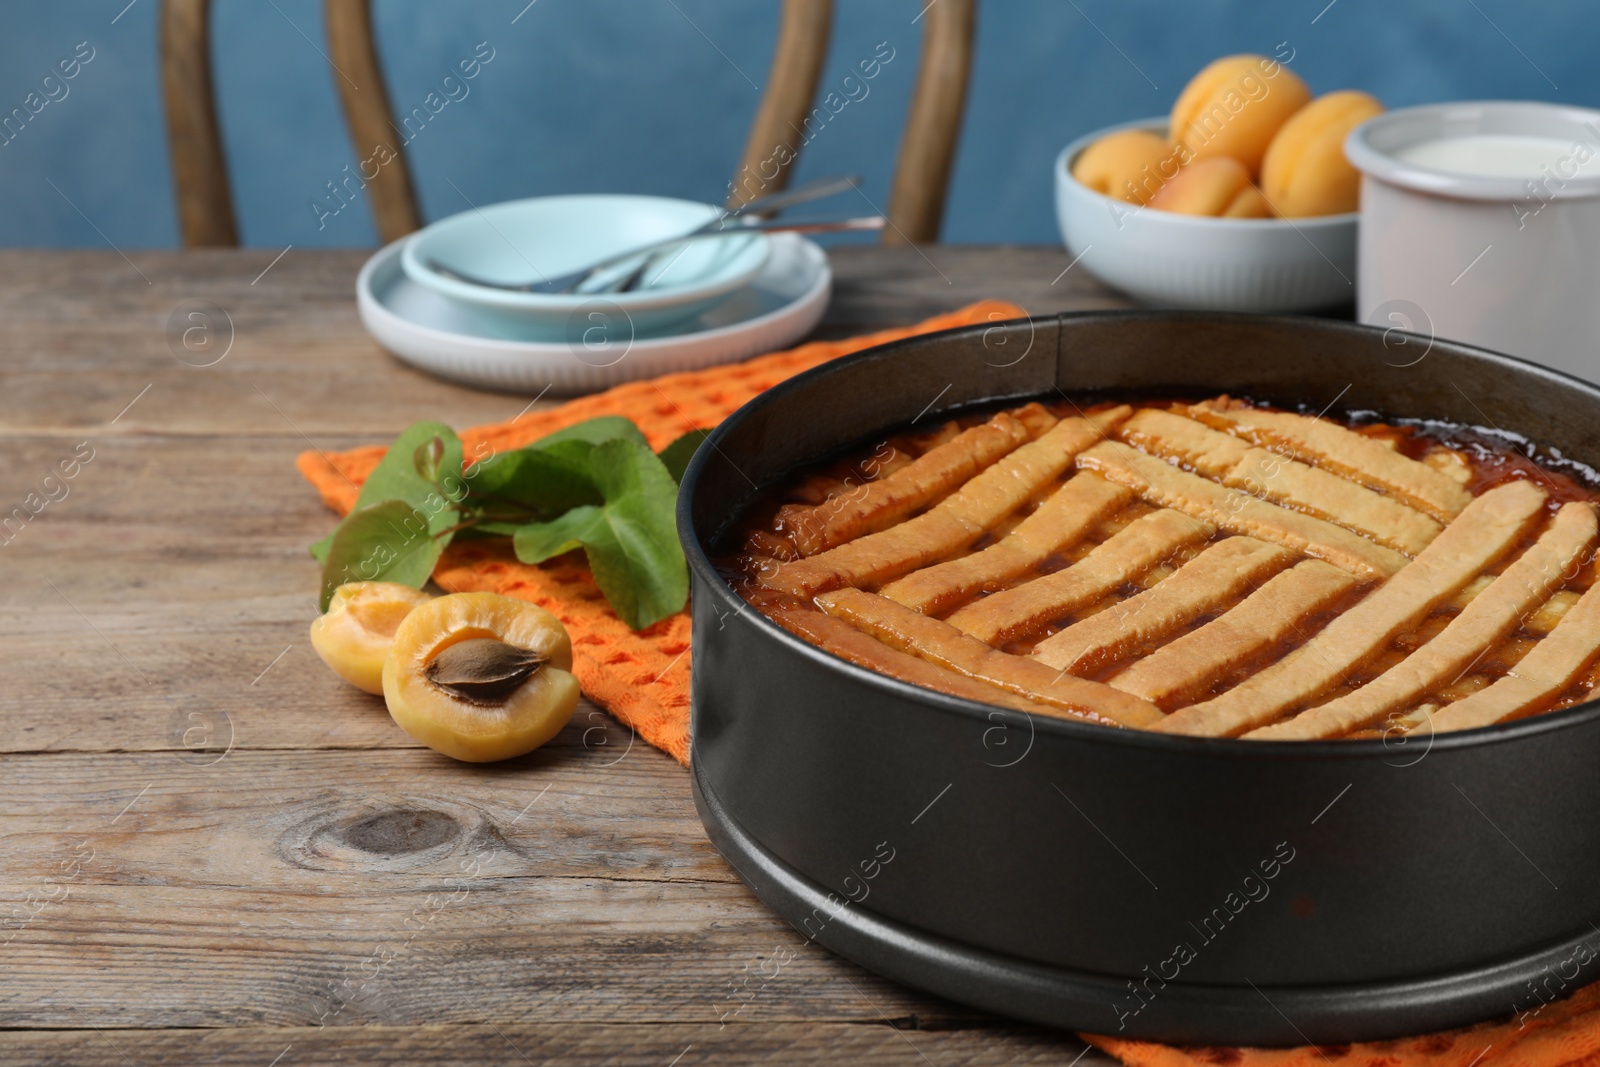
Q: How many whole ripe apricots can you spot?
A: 4